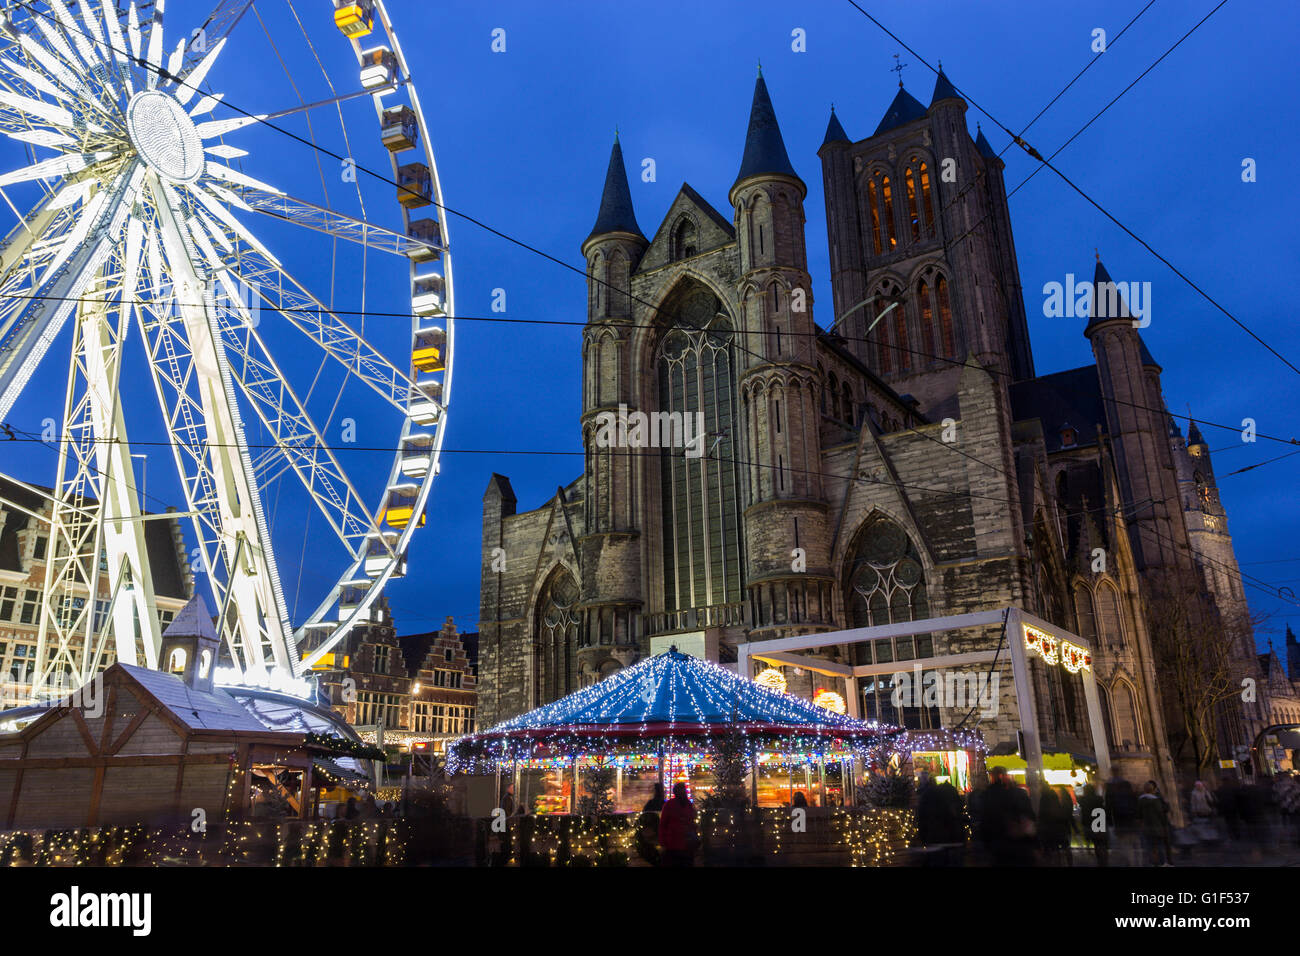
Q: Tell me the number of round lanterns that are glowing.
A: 2